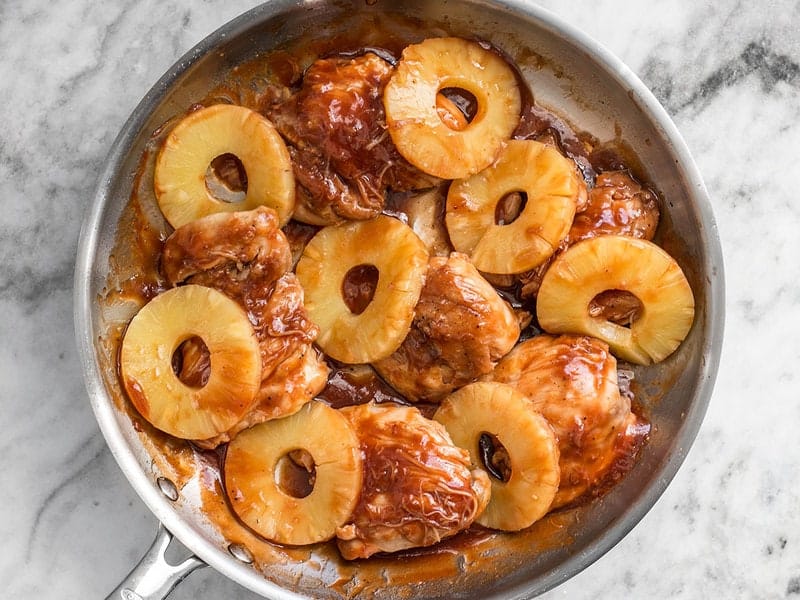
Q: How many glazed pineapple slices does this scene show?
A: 8